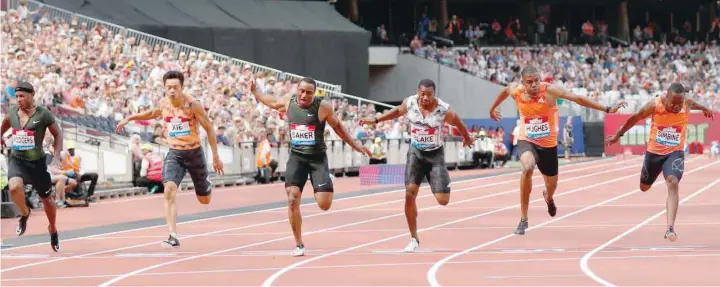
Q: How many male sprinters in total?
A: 6